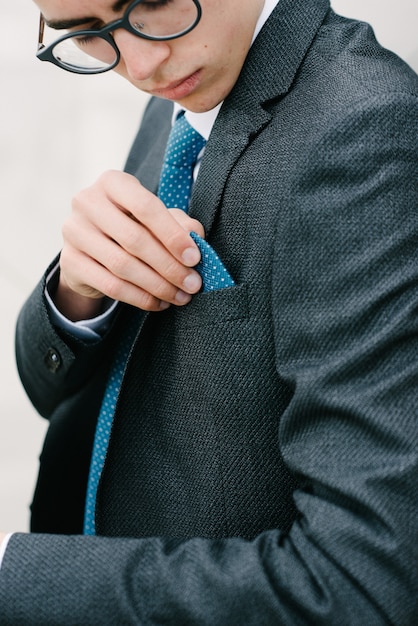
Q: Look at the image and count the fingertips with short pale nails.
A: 4